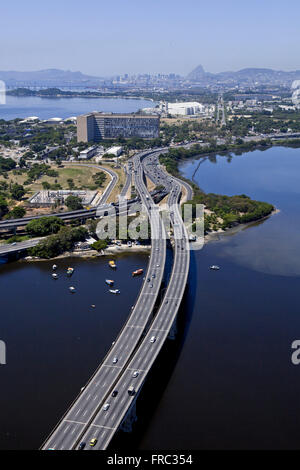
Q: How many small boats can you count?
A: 10